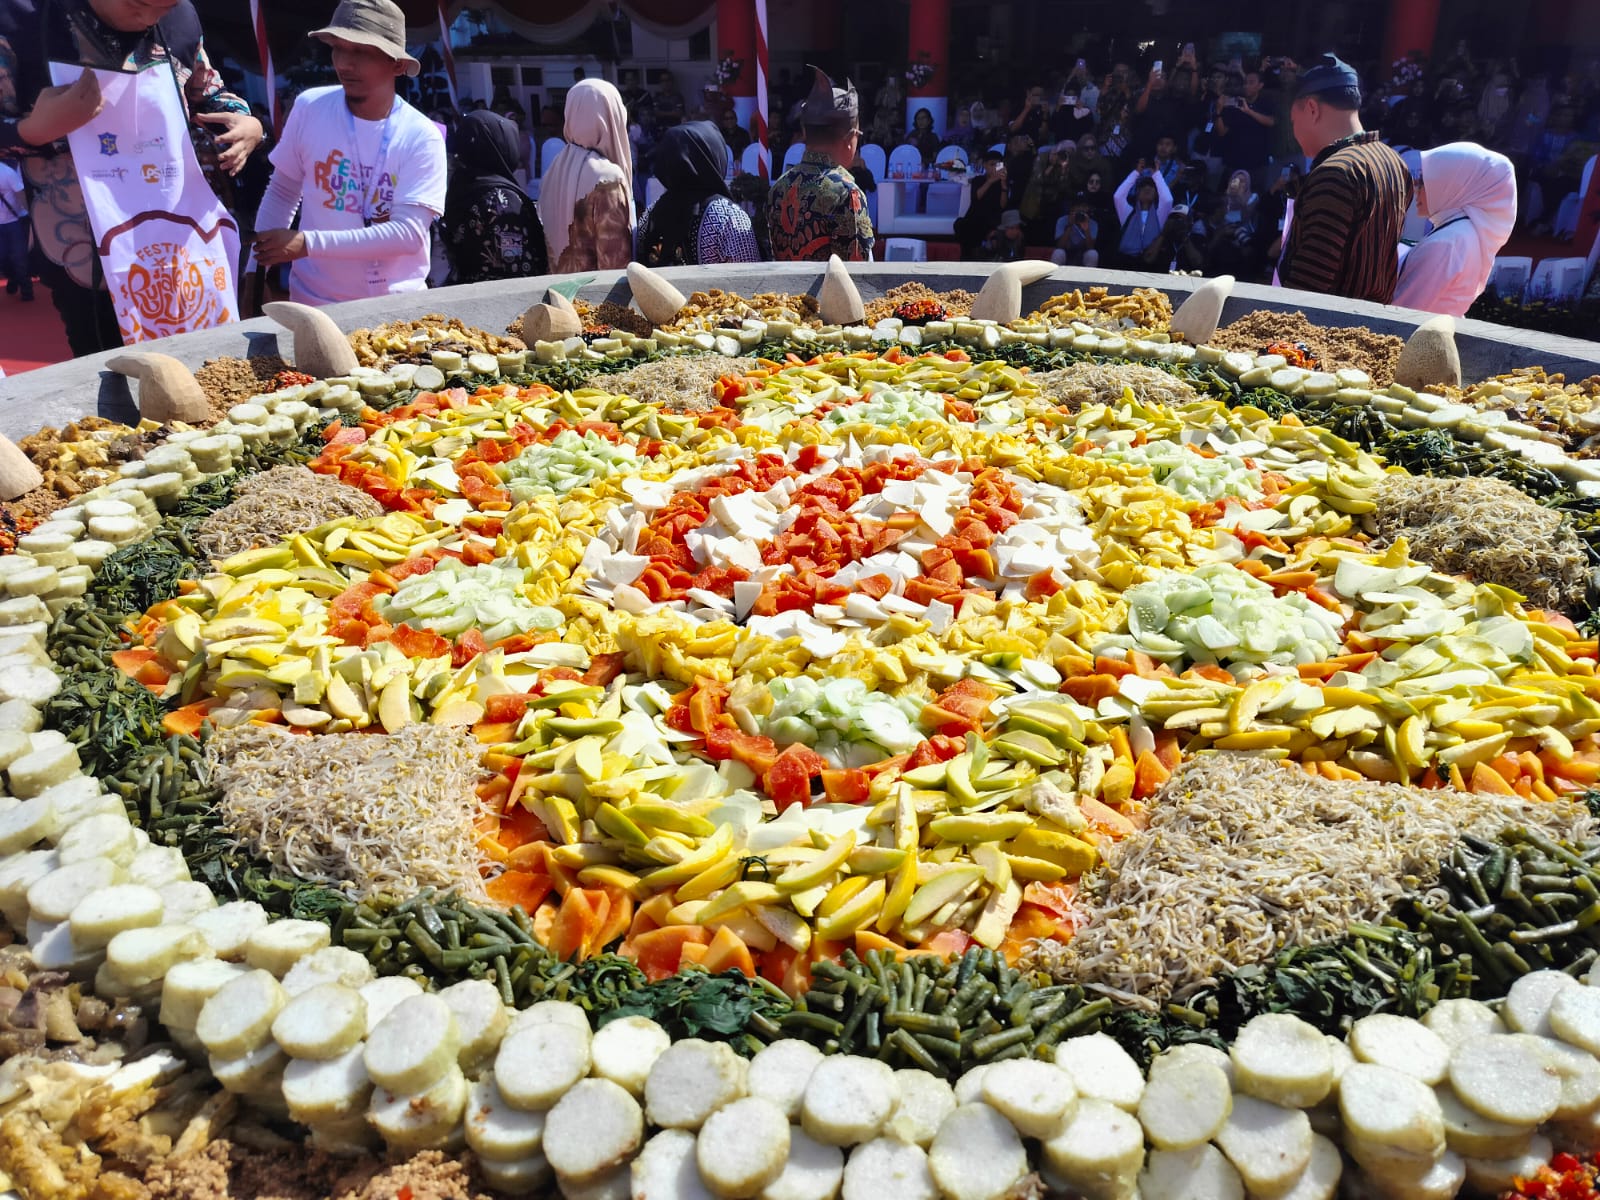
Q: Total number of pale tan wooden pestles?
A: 9